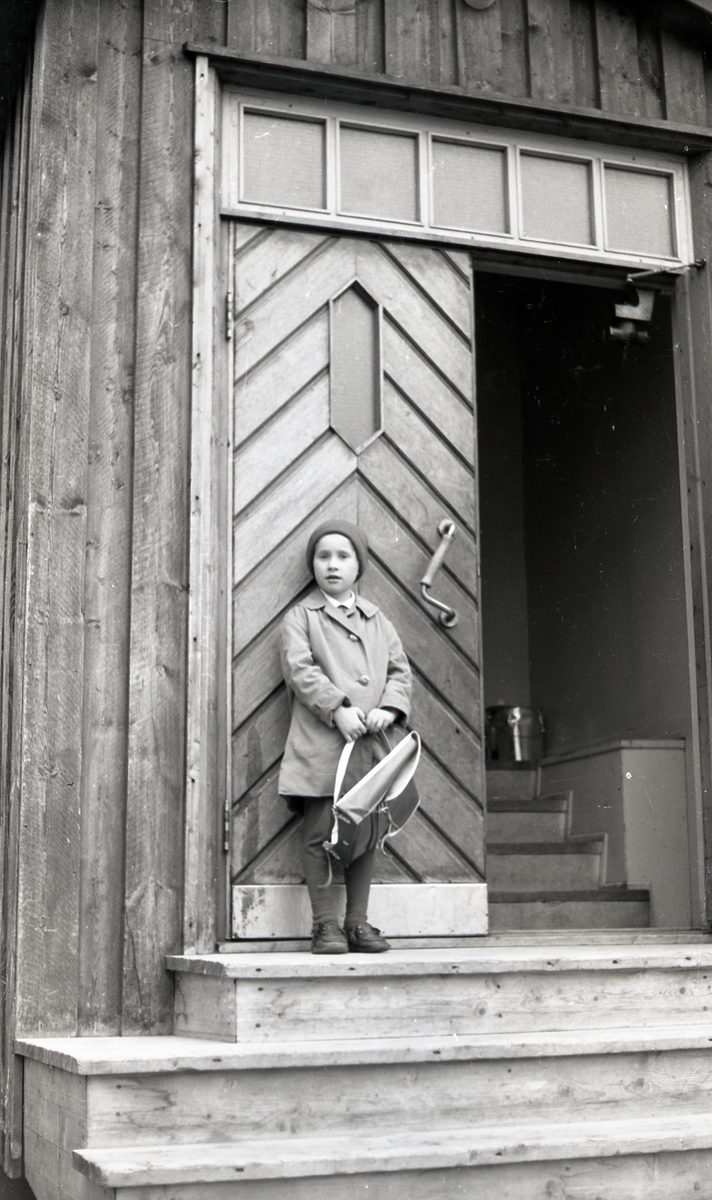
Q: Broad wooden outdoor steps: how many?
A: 3